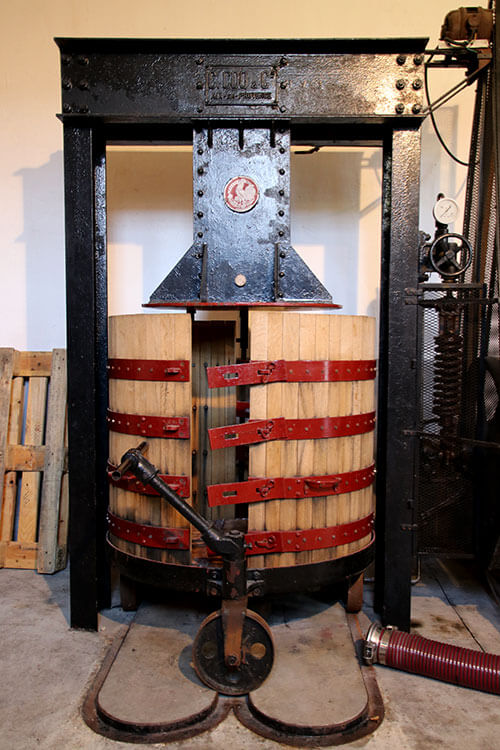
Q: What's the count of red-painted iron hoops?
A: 4